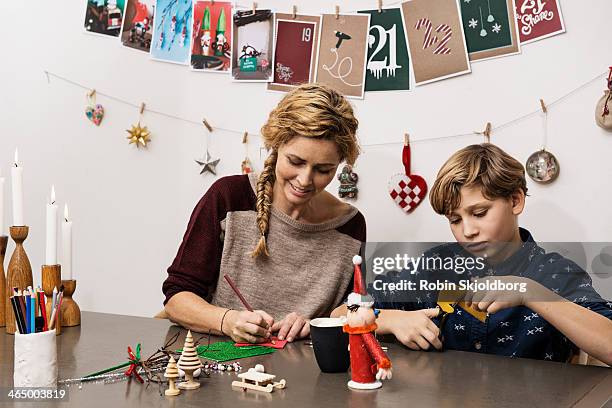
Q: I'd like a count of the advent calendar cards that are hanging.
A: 11